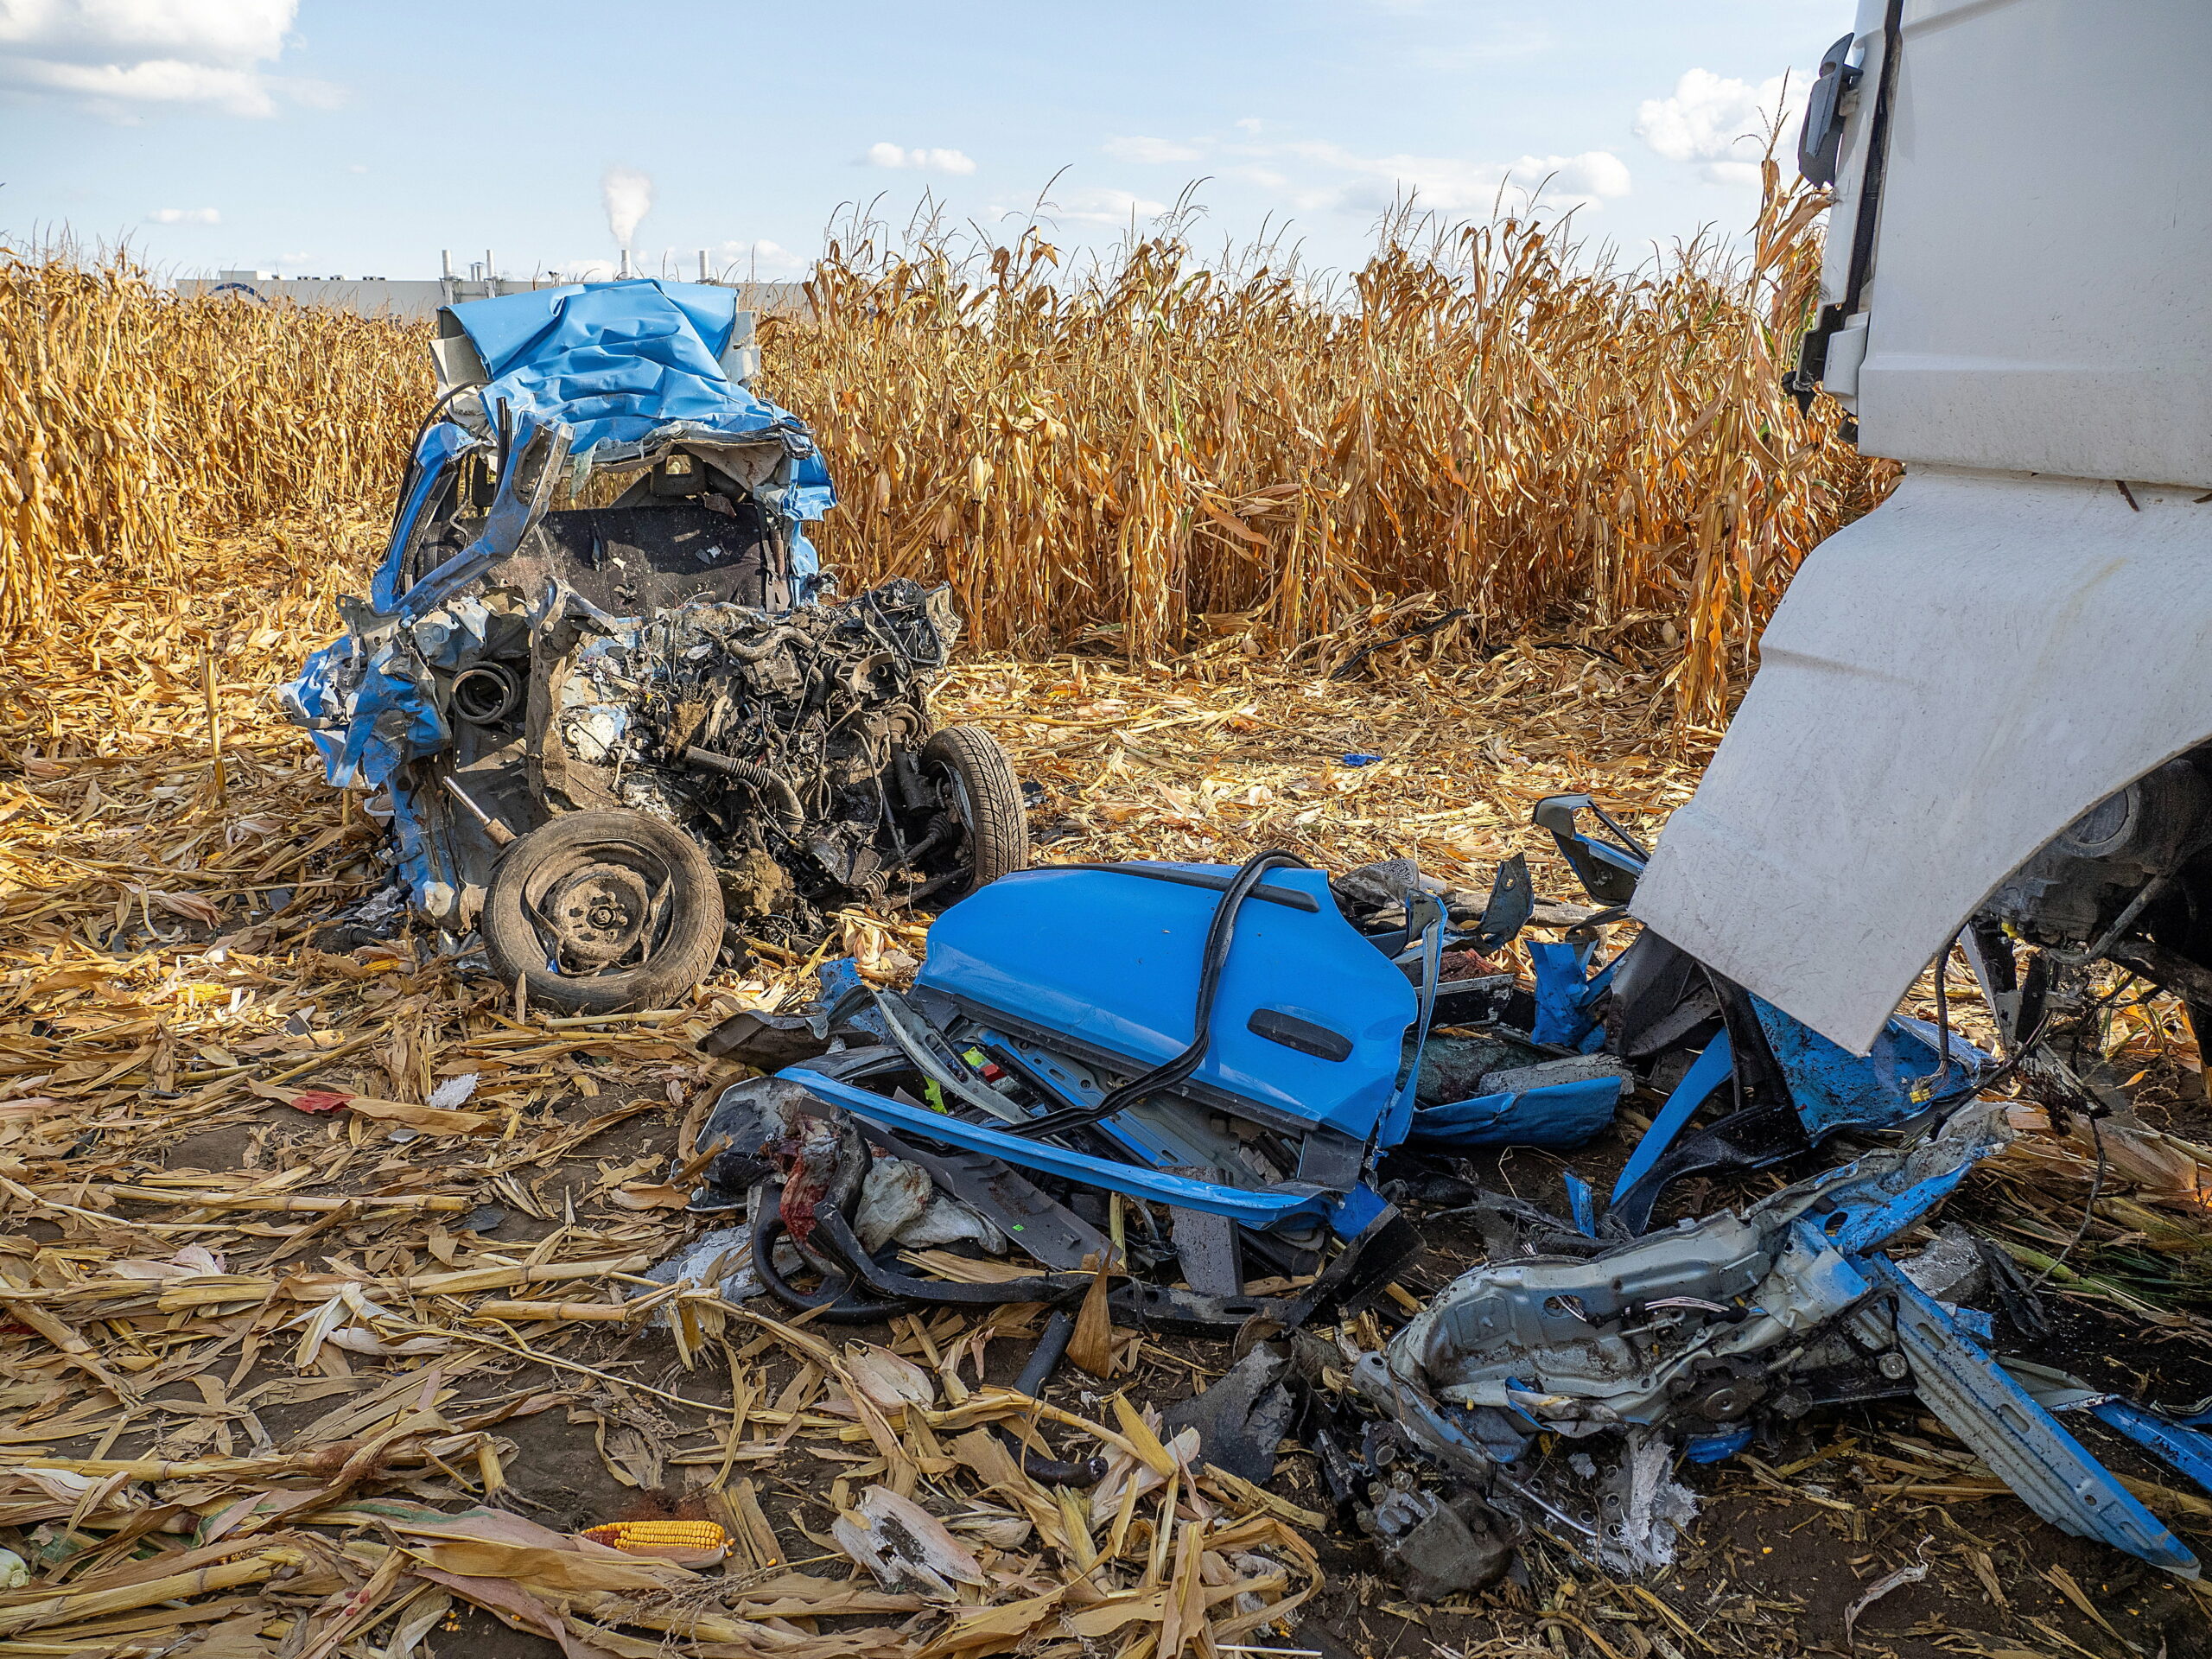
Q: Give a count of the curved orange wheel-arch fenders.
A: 0